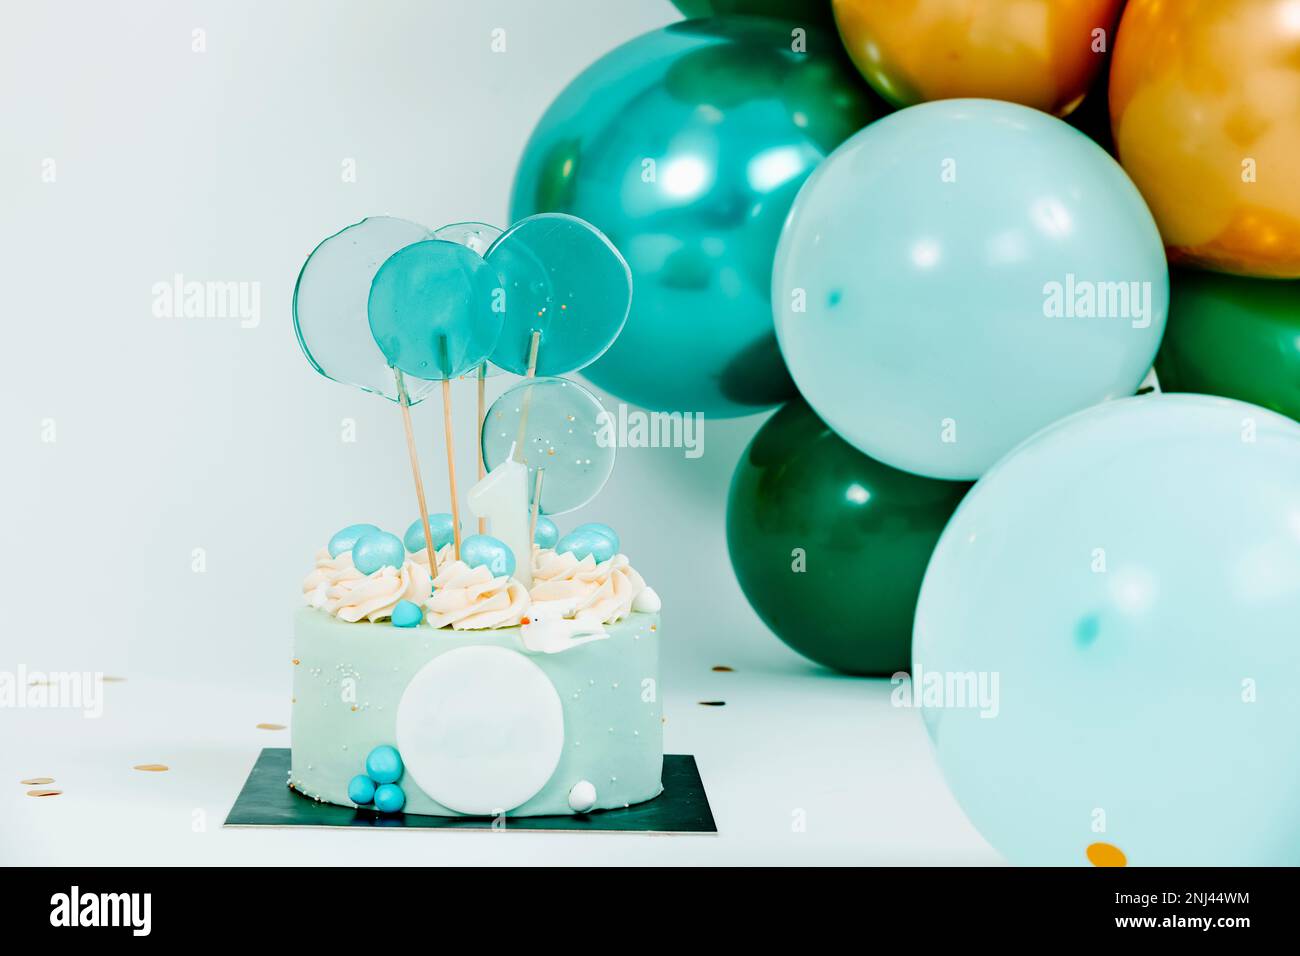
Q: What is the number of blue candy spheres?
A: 11